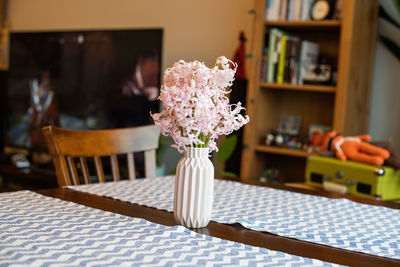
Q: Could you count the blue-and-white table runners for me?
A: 2